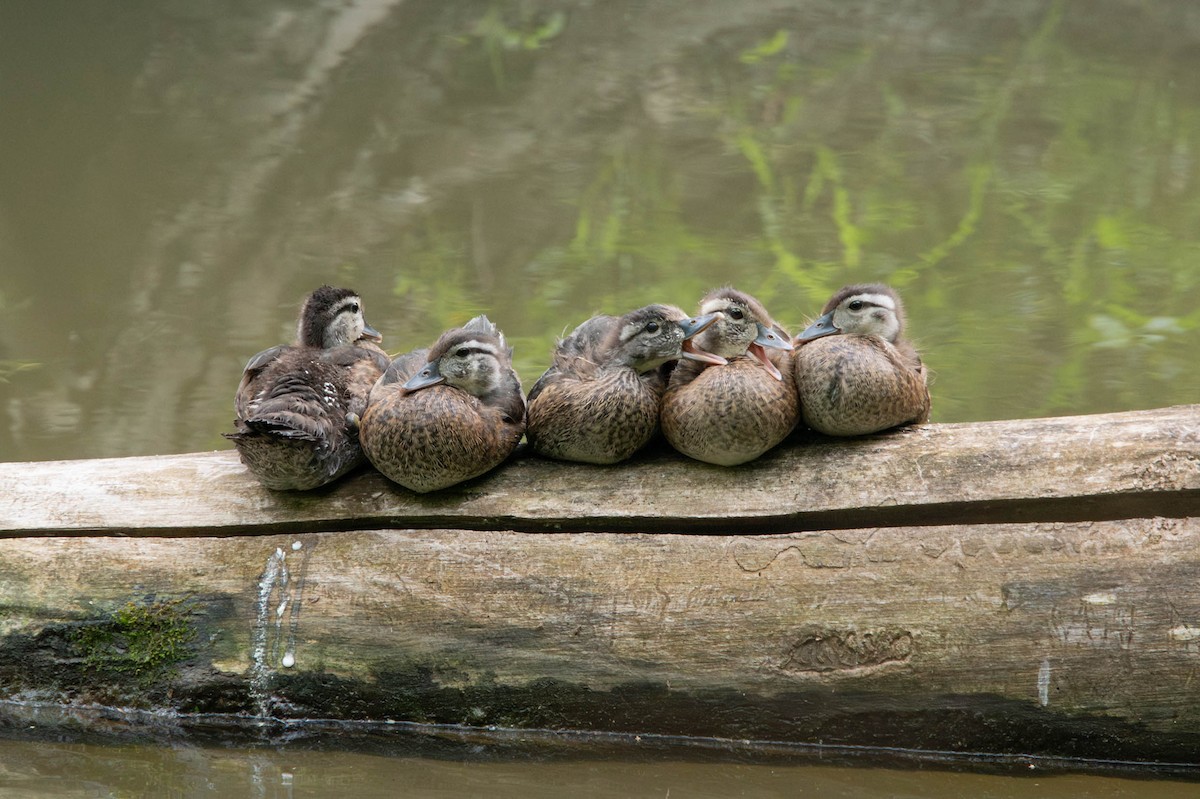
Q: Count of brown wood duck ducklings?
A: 5